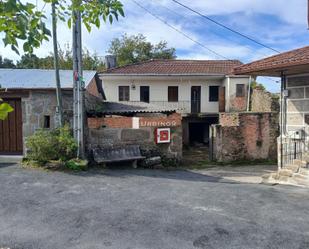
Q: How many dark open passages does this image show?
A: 1